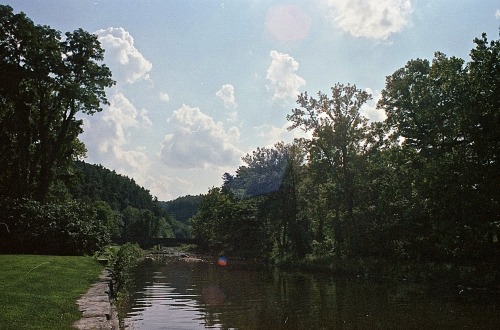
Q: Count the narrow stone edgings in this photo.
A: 1